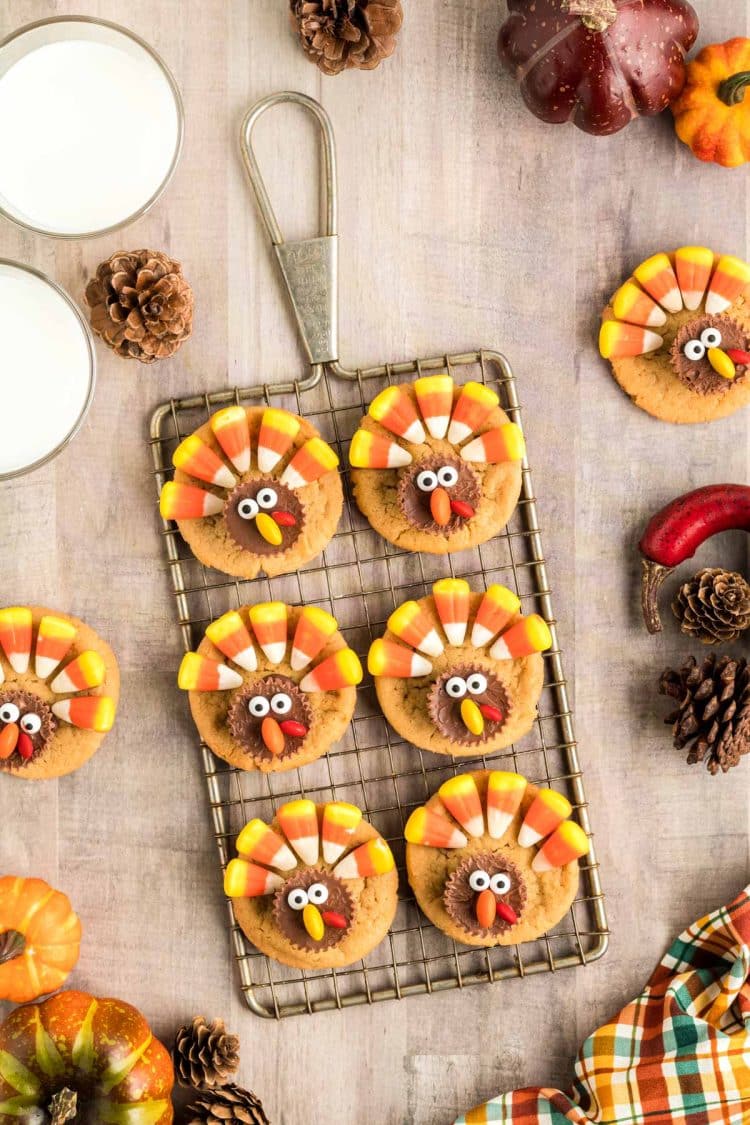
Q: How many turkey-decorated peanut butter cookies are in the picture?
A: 8